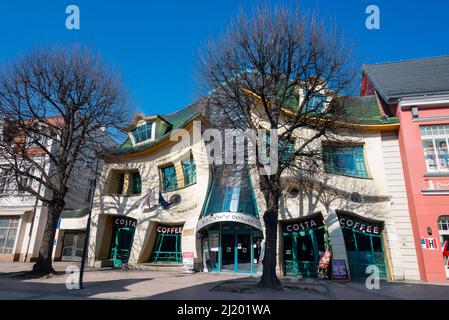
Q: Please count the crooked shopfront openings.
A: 4